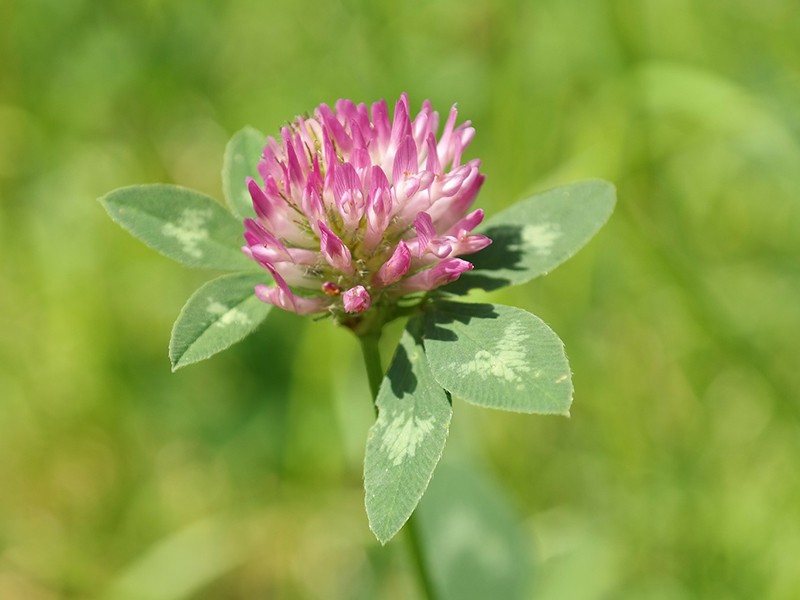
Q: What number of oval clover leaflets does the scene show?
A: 6